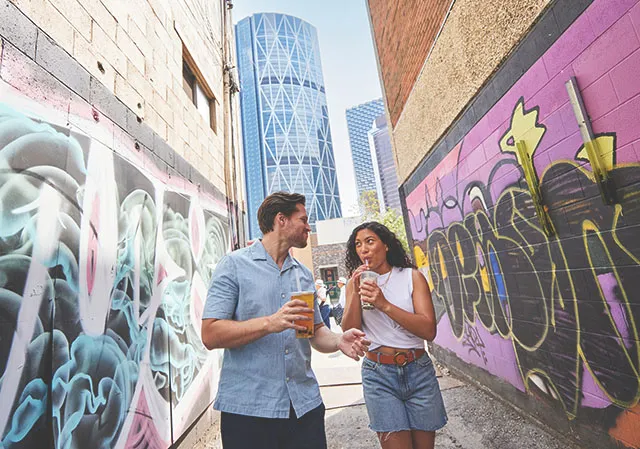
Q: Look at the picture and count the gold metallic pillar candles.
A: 0